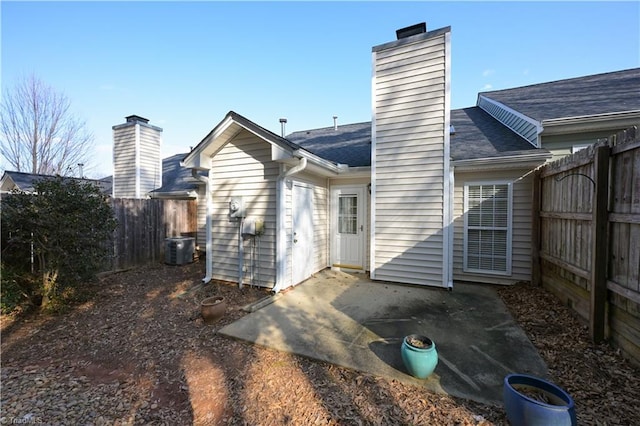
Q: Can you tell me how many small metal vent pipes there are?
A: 2